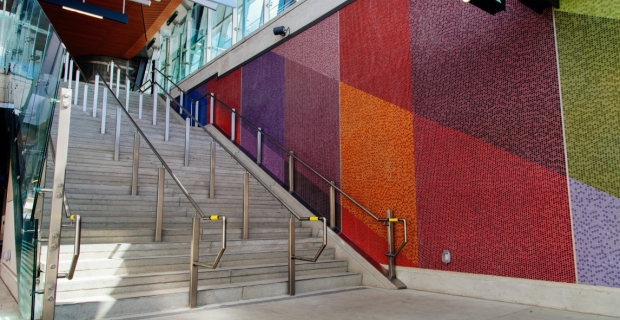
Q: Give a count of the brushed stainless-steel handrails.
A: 4